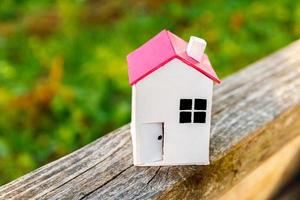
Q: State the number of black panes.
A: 4